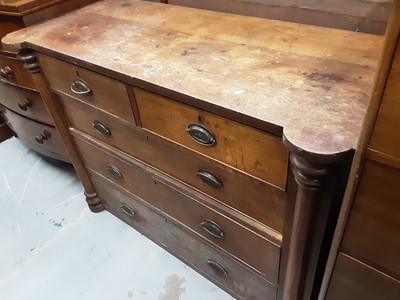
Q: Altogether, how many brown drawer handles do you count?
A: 3